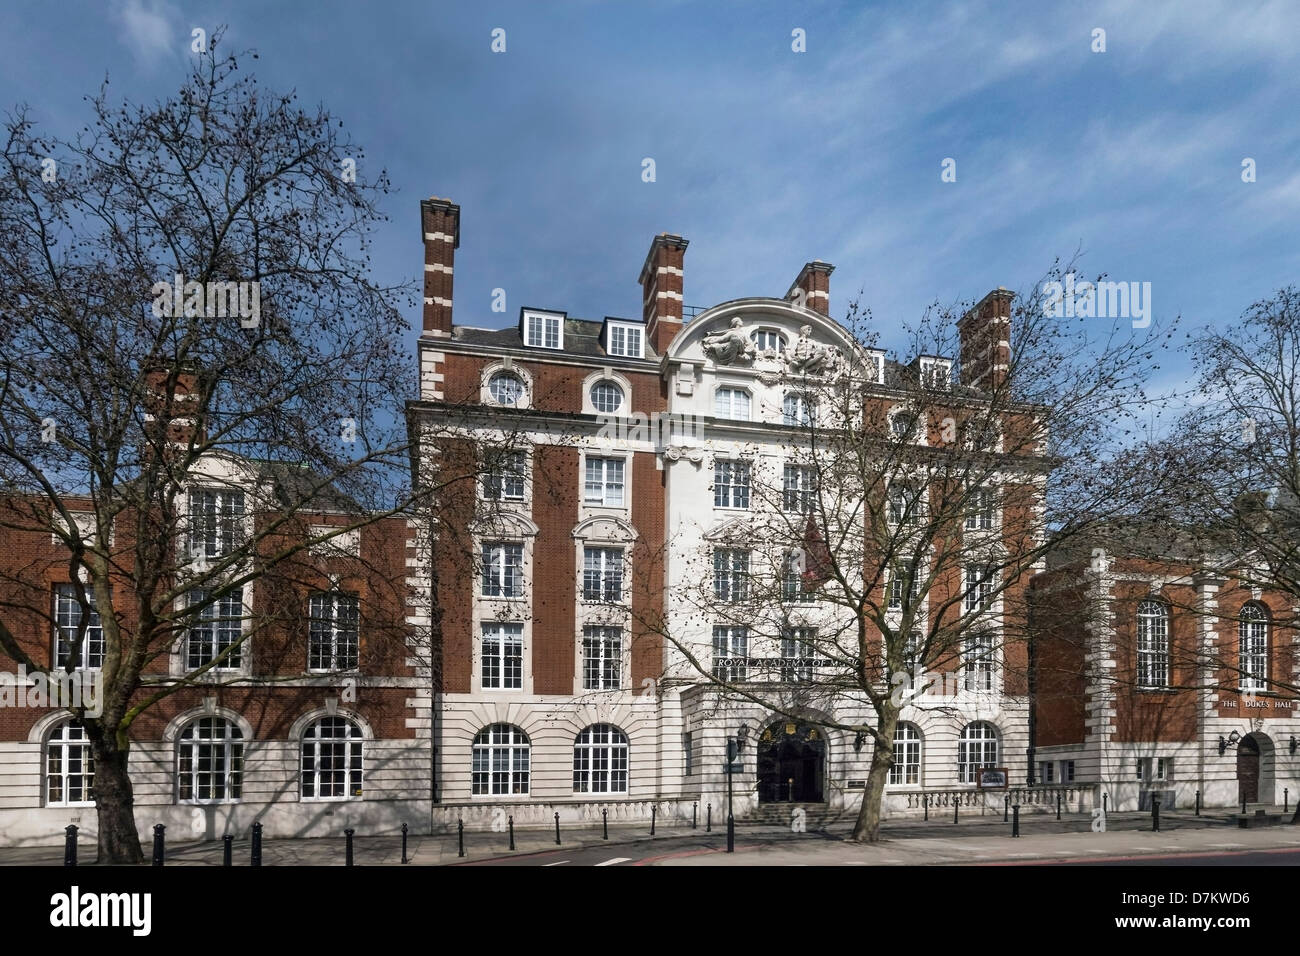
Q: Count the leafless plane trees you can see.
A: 3